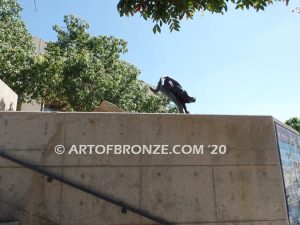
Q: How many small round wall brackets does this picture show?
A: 2